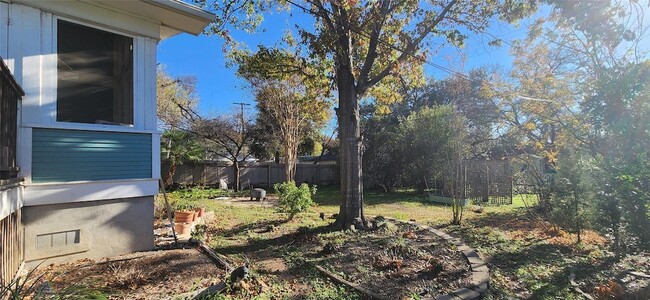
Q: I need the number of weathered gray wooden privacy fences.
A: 1